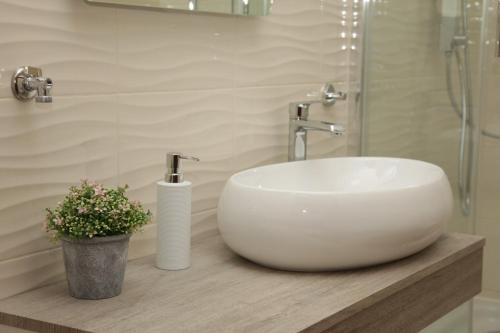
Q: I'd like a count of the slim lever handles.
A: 1